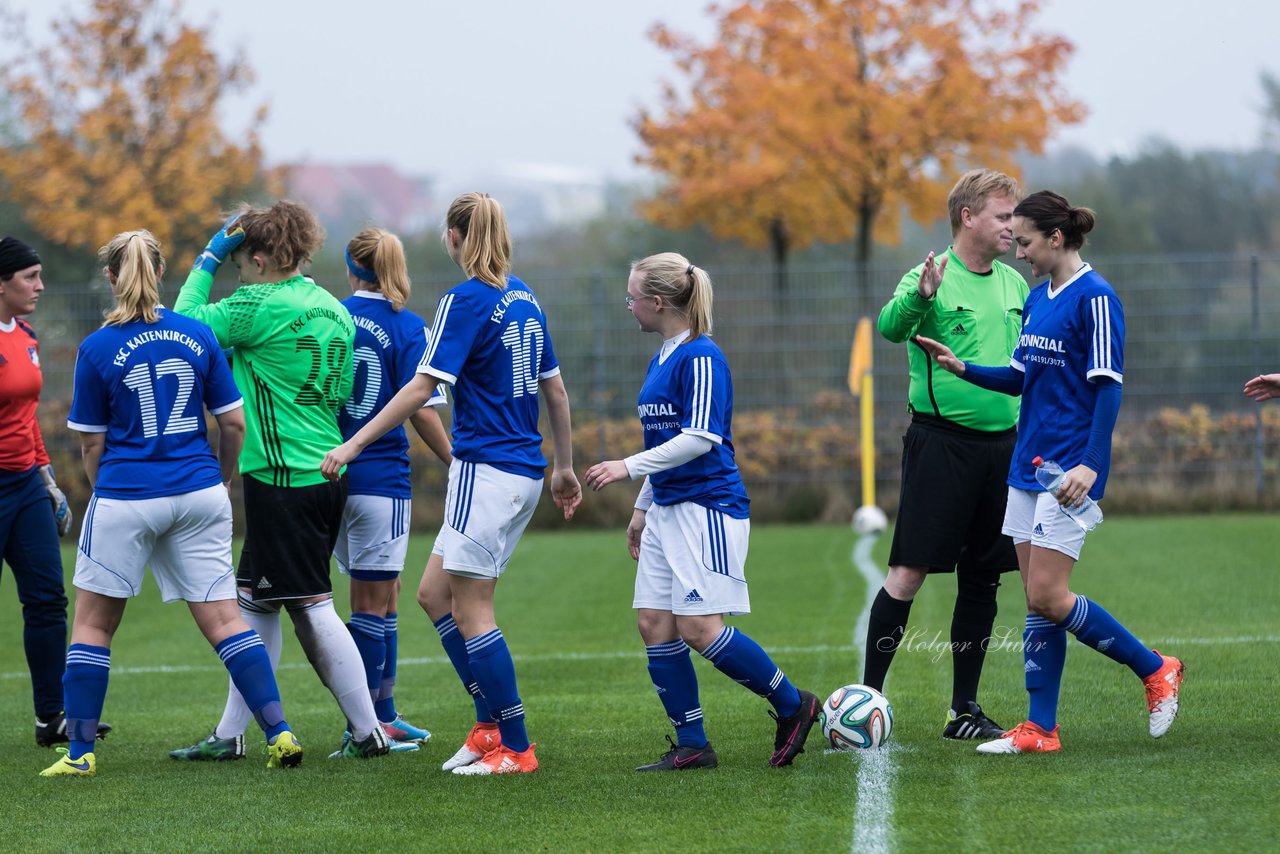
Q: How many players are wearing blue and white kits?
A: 5